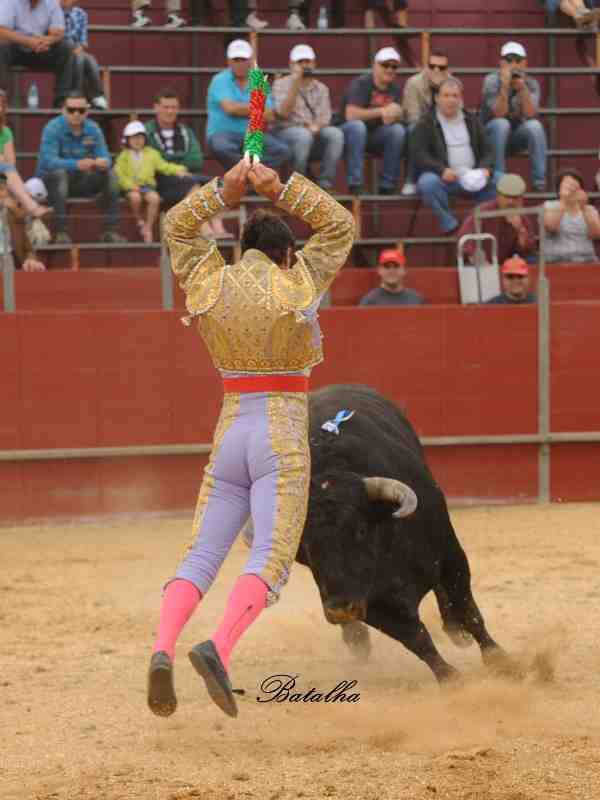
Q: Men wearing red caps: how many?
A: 2